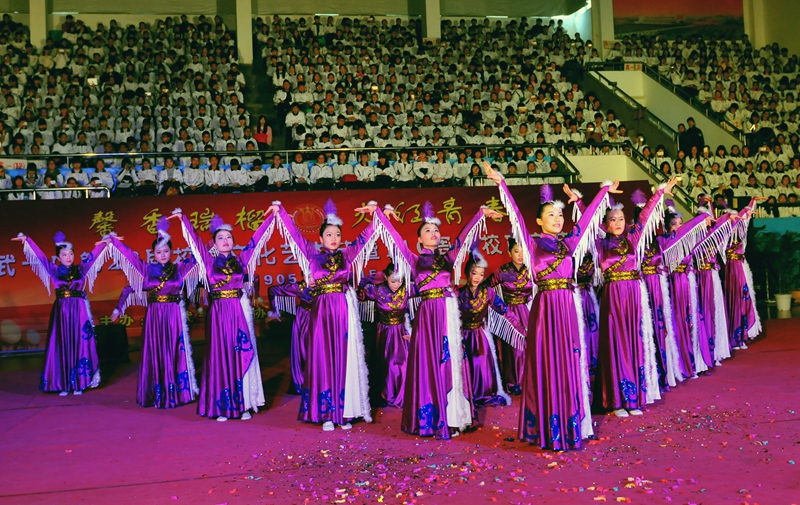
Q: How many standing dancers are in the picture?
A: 11